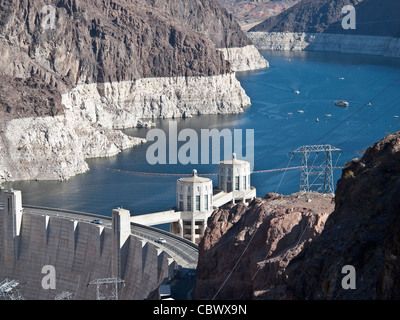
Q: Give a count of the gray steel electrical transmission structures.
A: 4